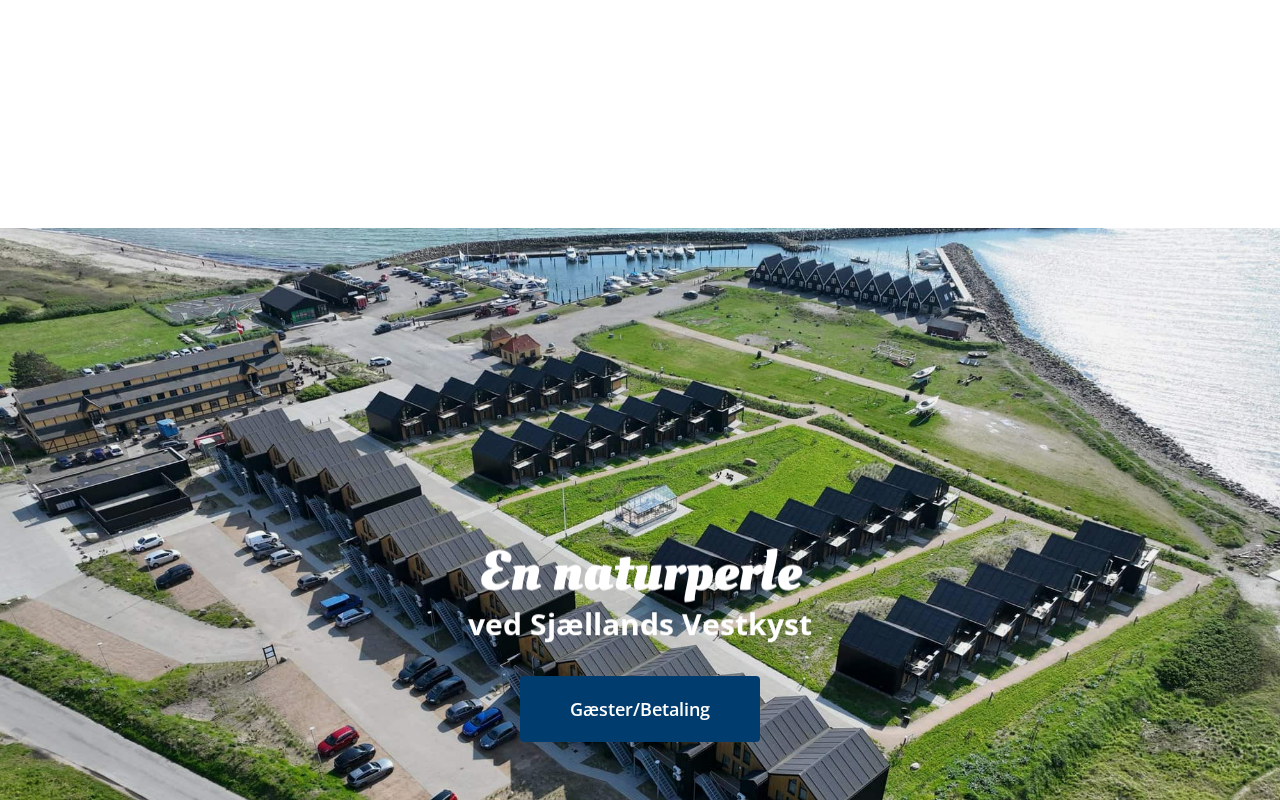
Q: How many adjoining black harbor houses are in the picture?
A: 10